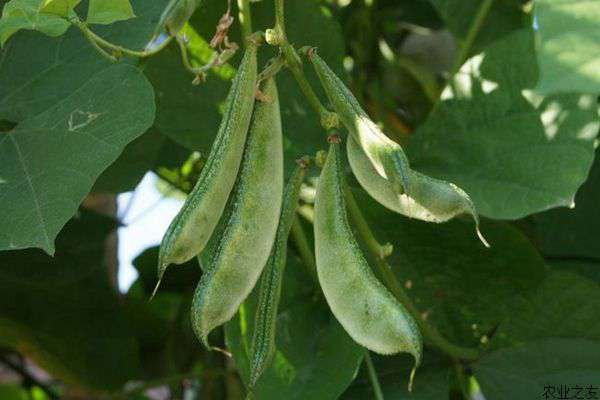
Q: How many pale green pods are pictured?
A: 6